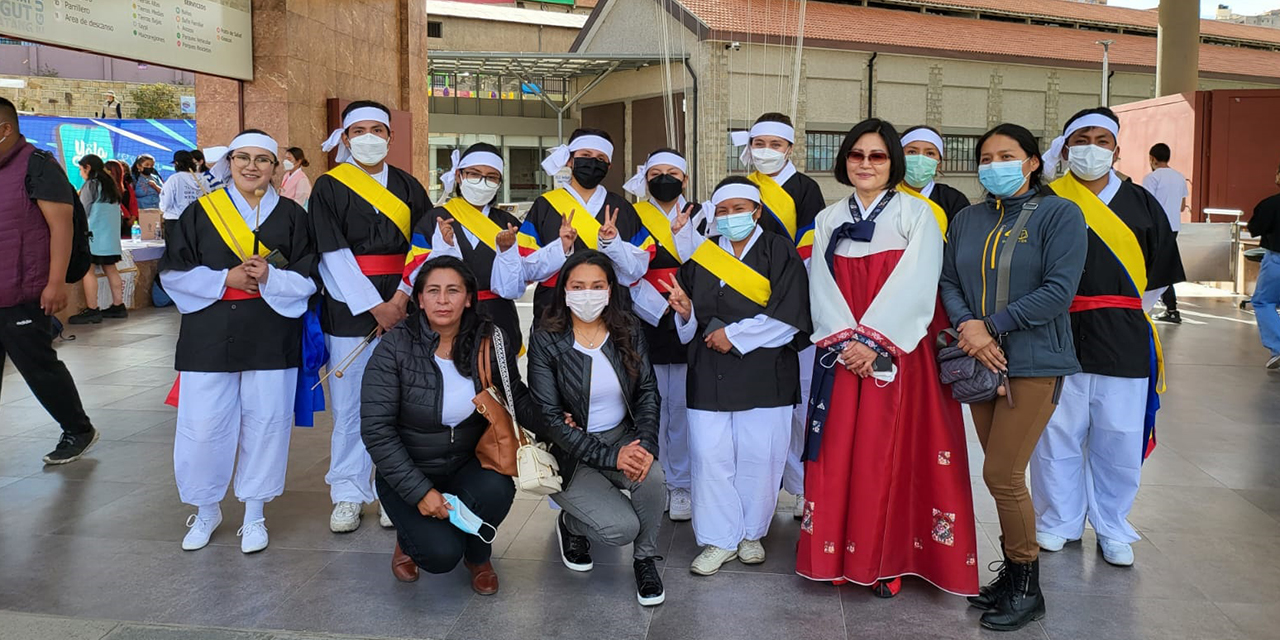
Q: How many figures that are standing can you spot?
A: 11